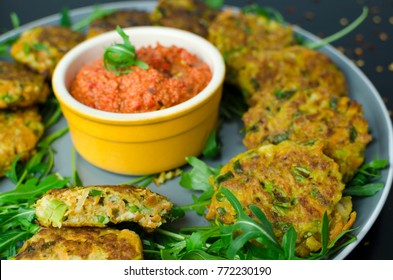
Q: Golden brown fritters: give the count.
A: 11